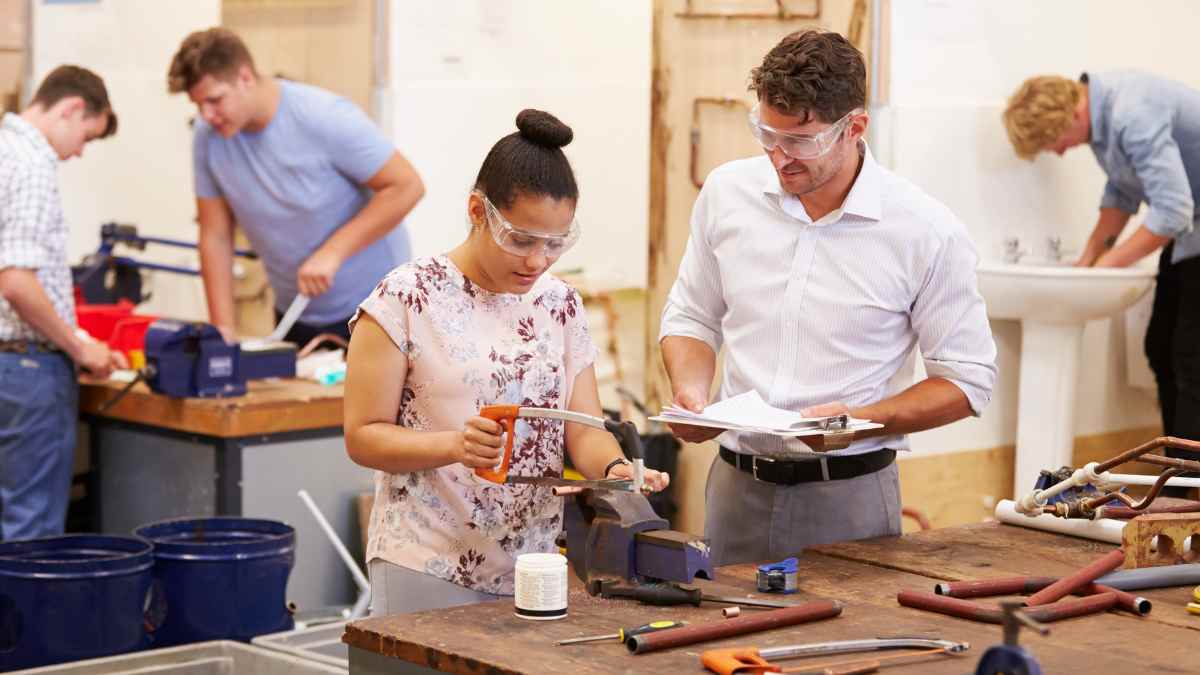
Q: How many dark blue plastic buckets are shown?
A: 2